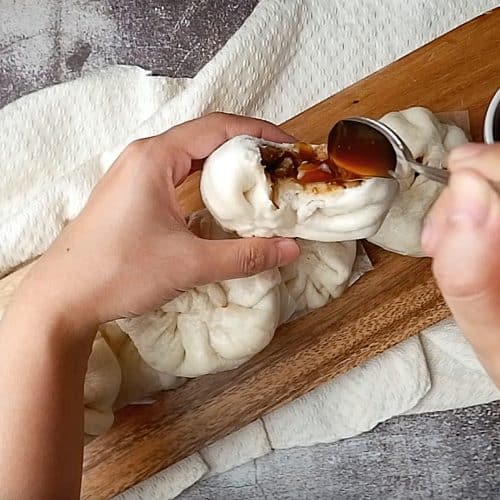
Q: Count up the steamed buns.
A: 5